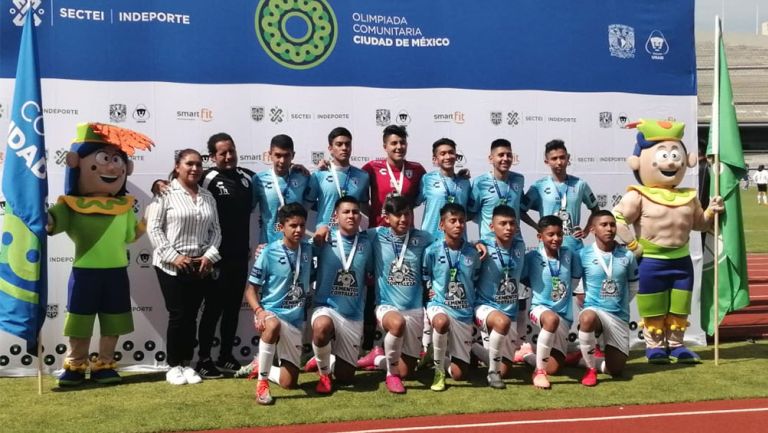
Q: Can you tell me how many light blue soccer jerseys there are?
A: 12